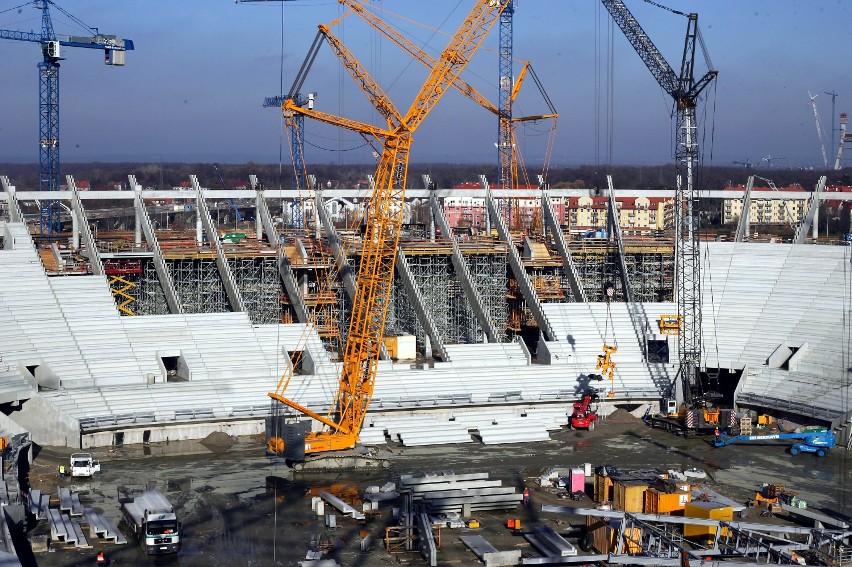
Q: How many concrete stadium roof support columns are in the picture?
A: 14